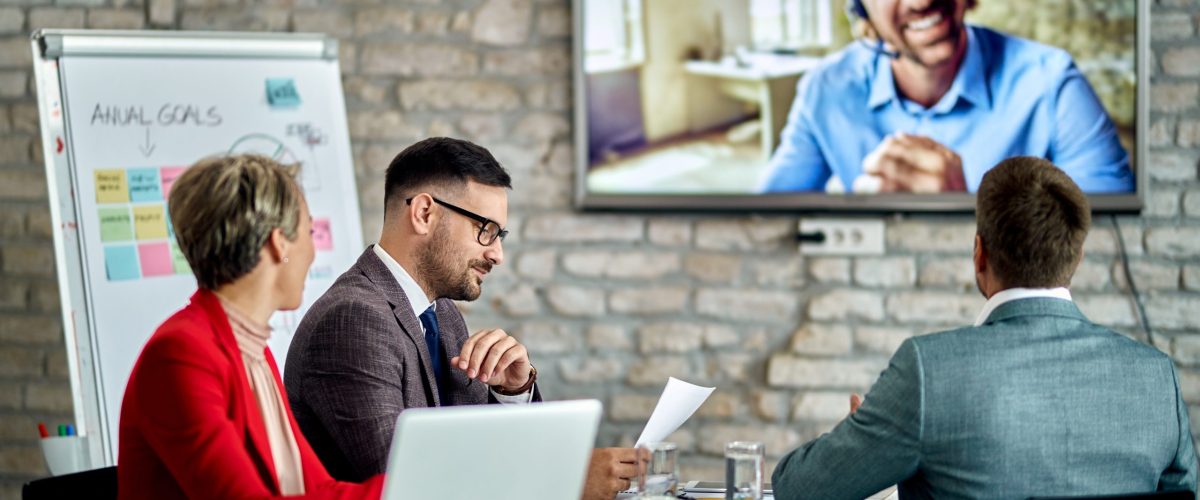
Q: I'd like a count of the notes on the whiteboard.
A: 11